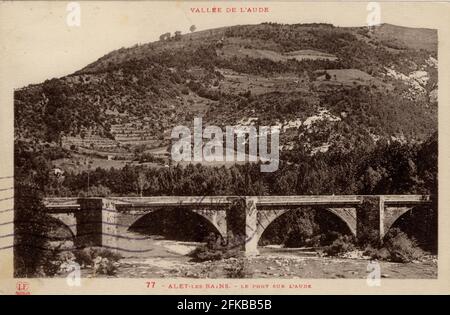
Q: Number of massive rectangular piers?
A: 3